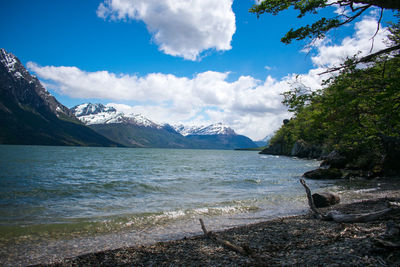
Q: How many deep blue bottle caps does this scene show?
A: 0